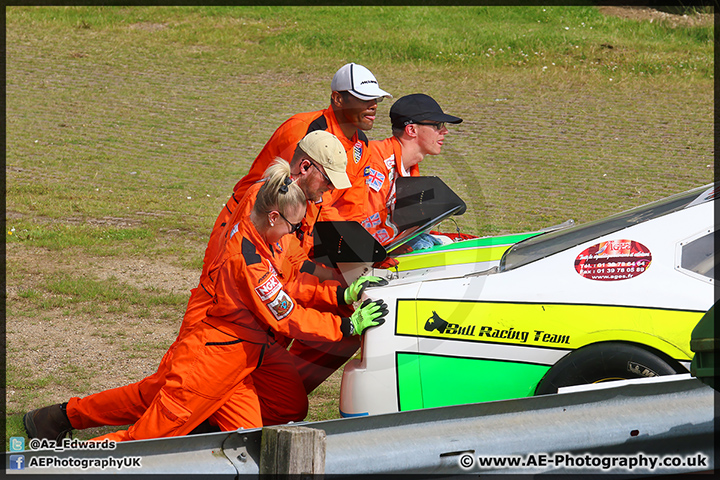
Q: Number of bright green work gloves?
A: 2